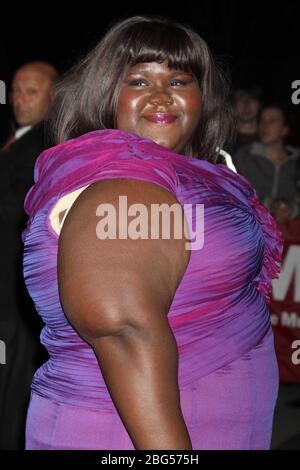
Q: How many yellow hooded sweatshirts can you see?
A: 0